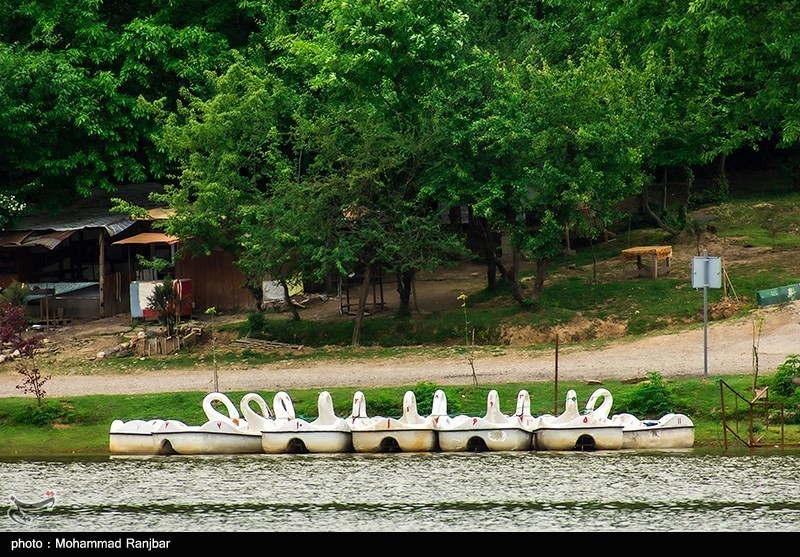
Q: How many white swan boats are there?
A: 11